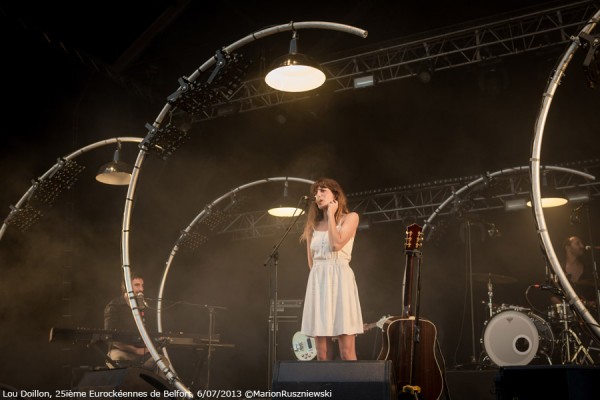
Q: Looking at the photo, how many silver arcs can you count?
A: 5